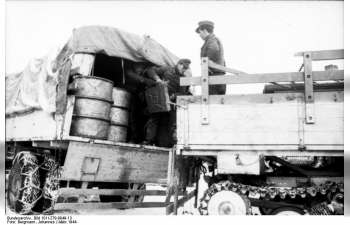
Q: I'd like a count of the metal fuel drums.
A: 2